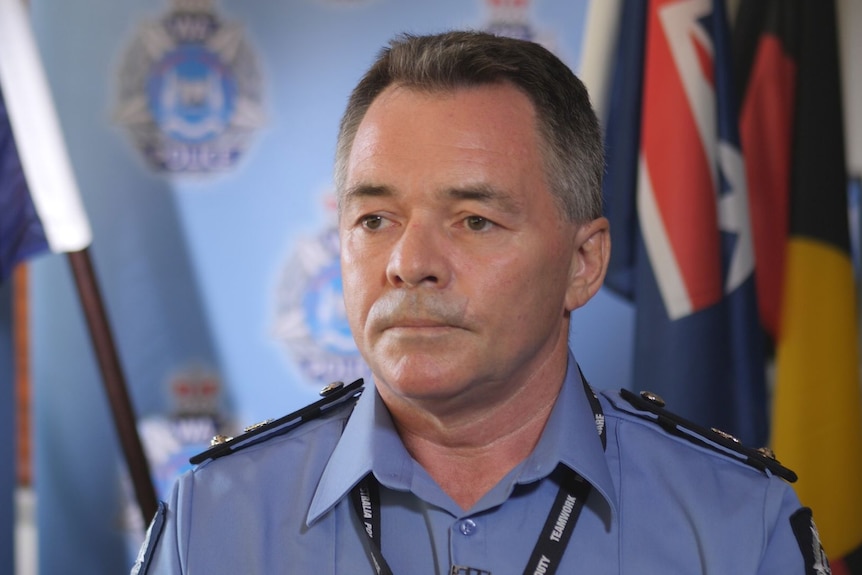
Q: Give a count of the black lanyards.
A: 1